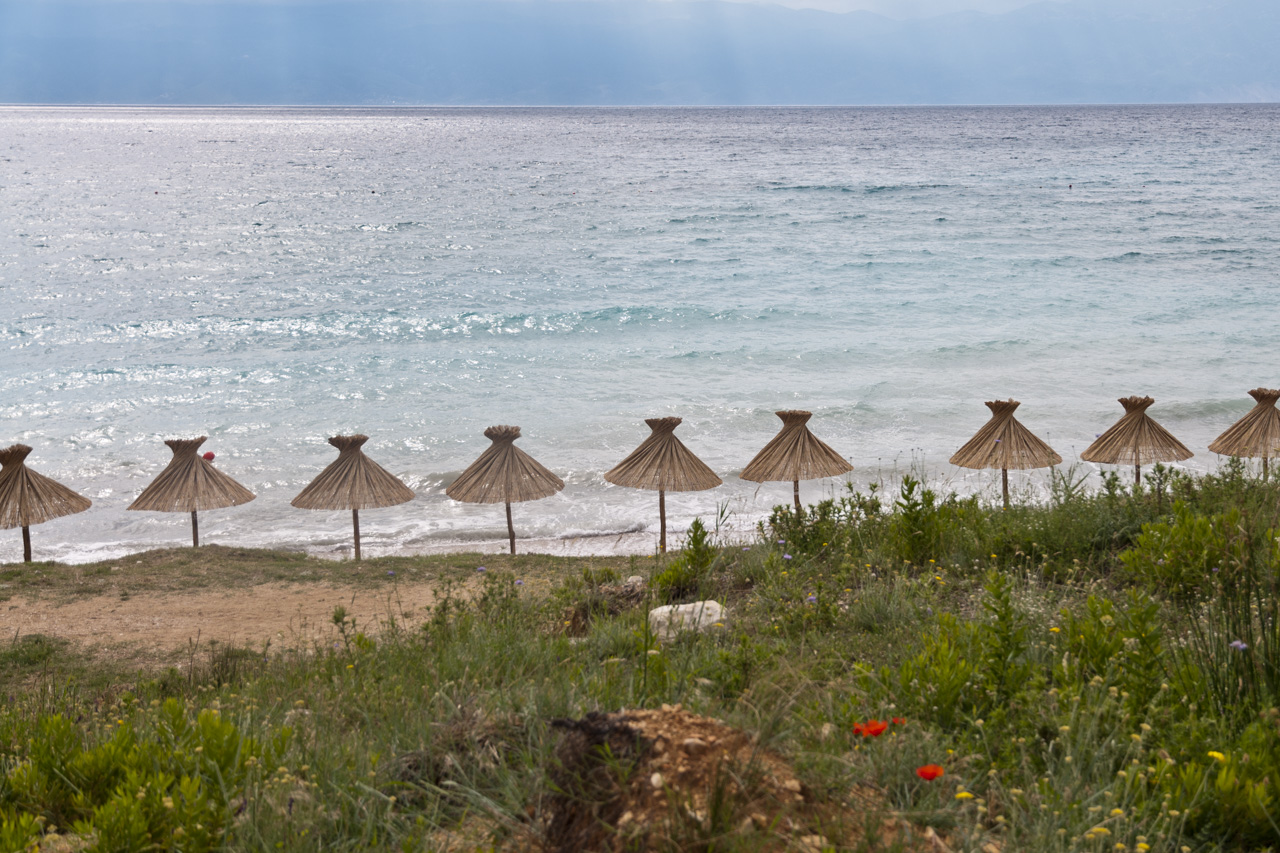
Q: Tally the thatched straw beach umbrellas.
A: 9